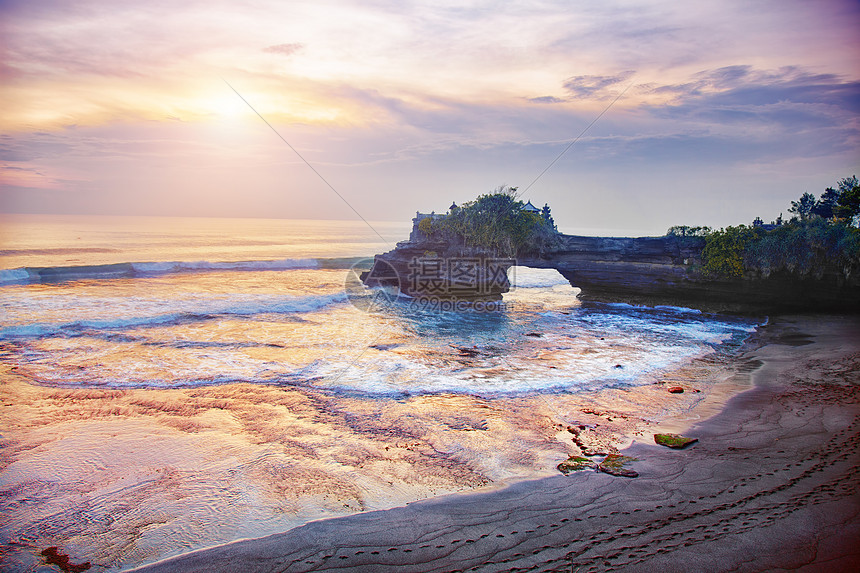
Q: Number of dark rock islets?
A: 1